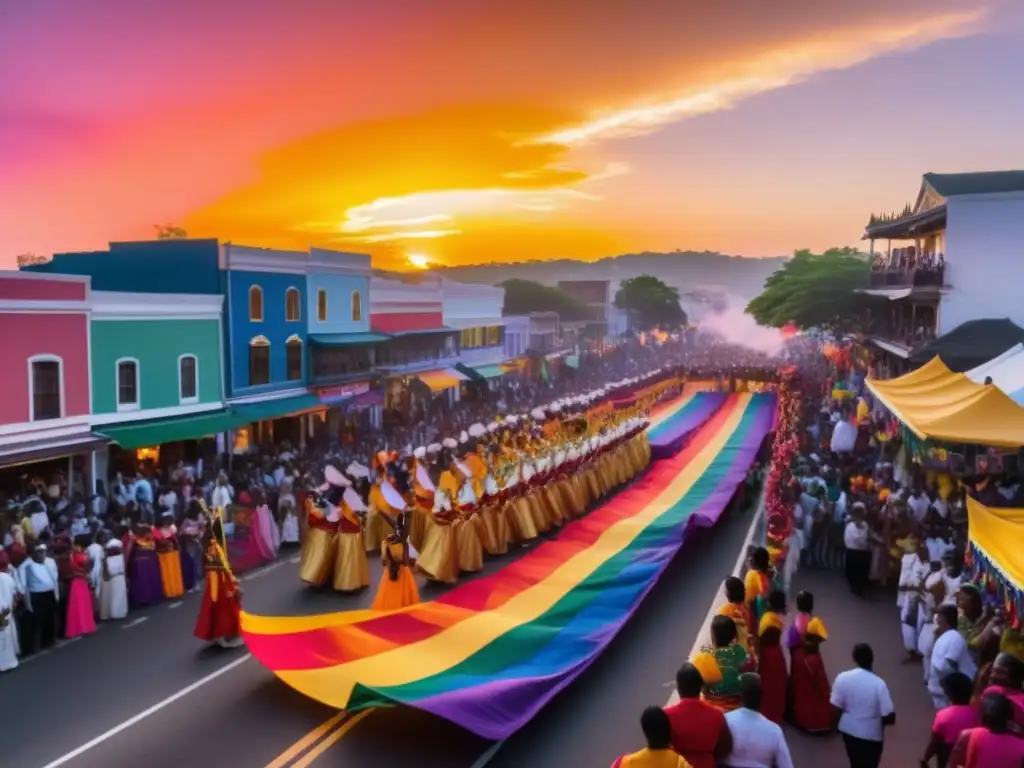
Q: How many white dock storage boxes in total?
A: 0